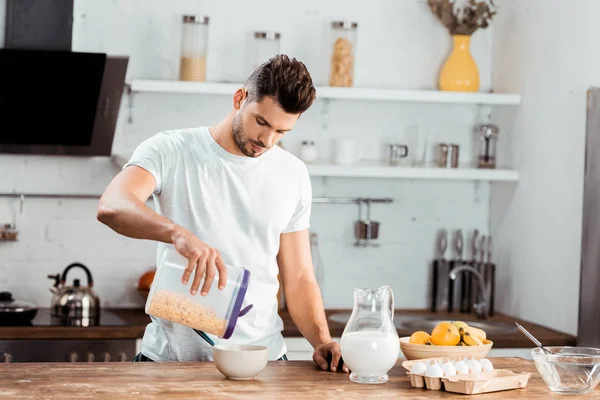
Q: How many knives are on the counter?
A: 5